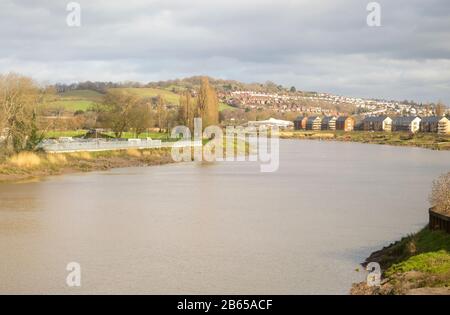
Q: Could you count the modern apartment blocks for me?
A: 7